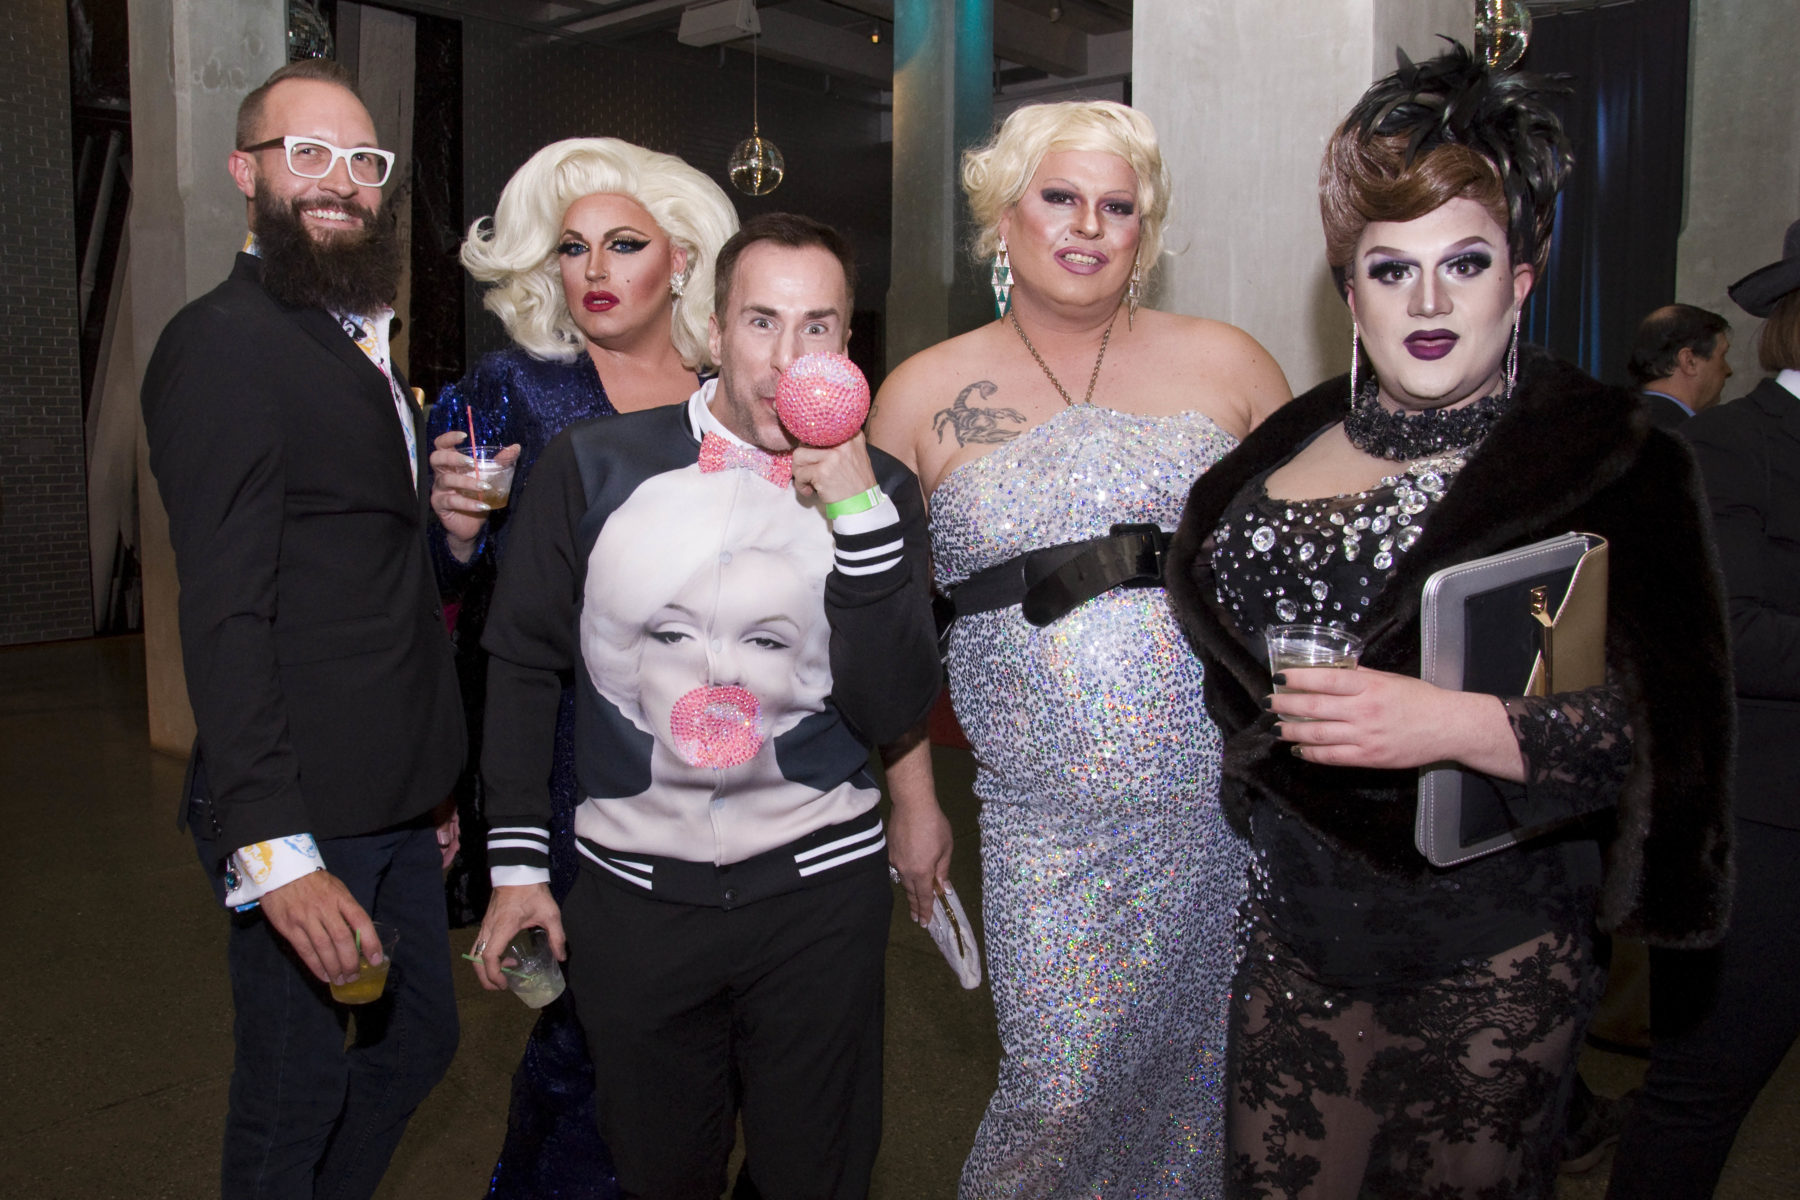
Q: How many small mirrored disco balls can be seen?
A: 3